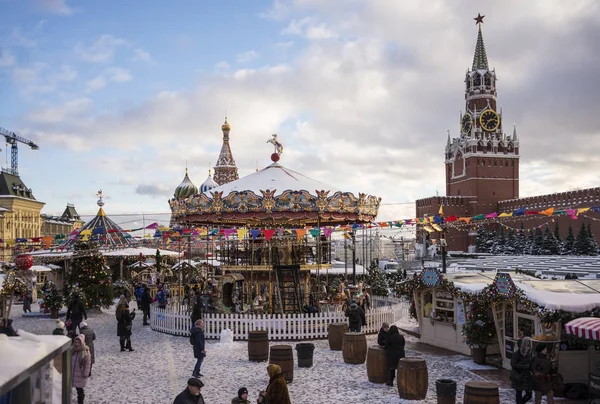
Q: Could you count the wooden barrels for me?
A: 7